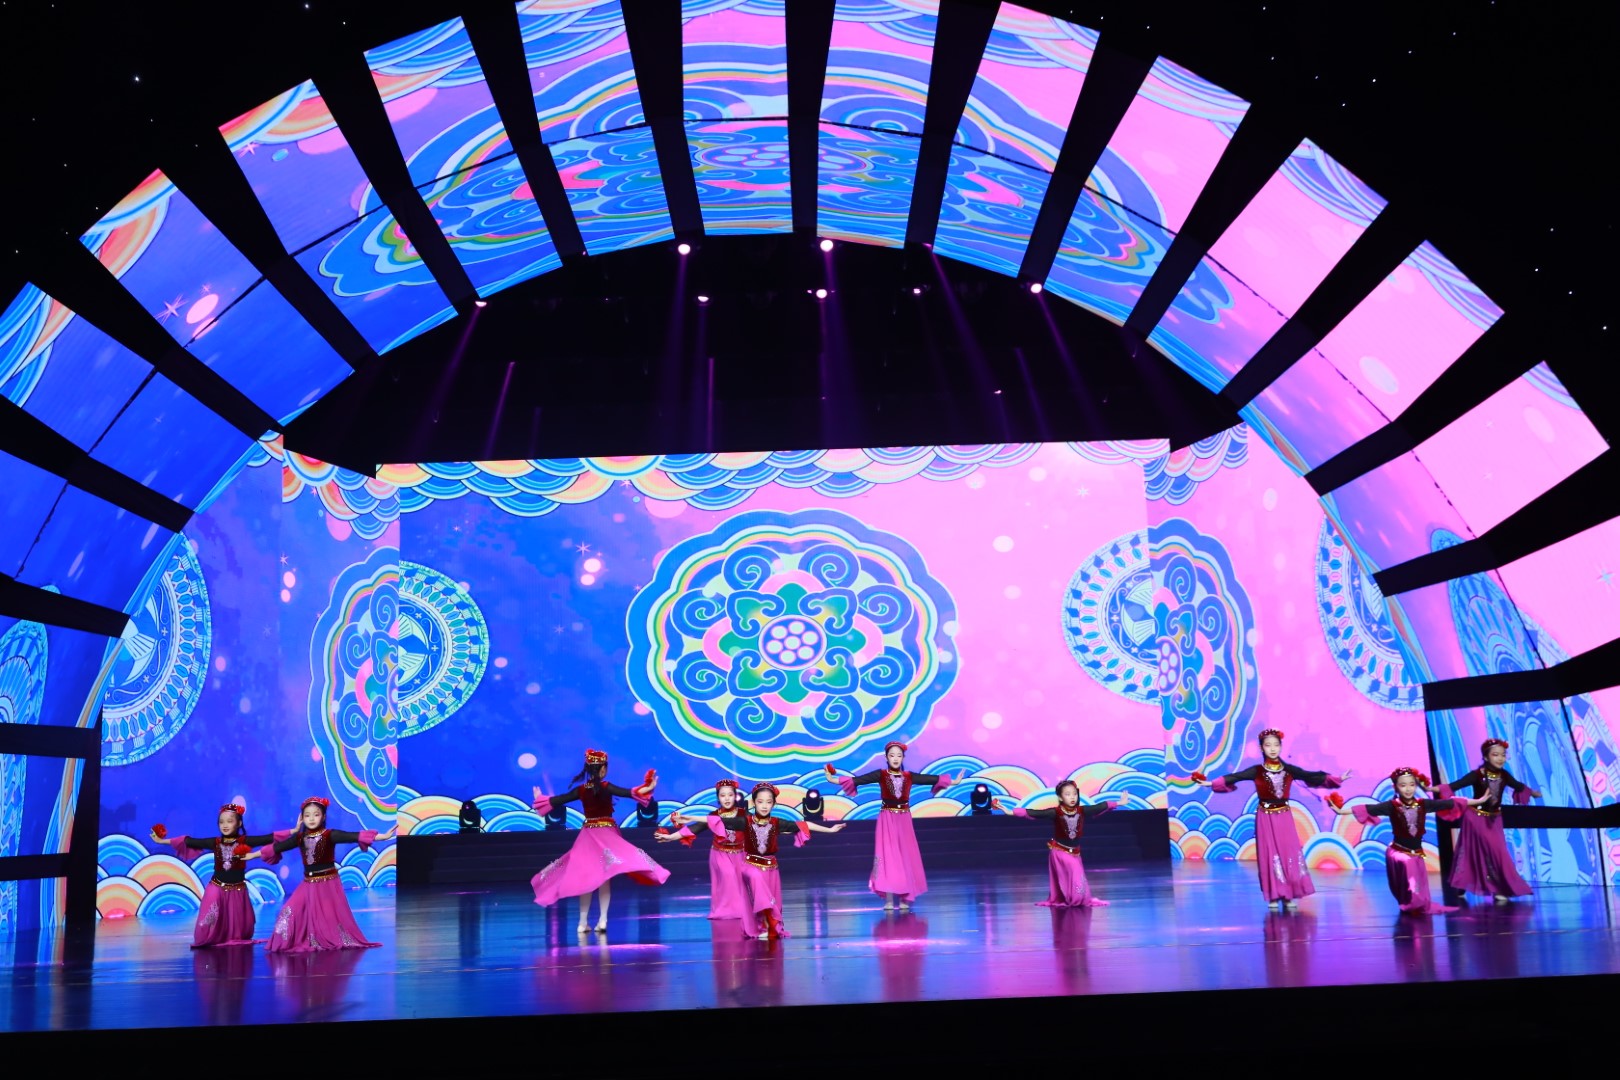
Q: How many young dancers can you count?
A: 10